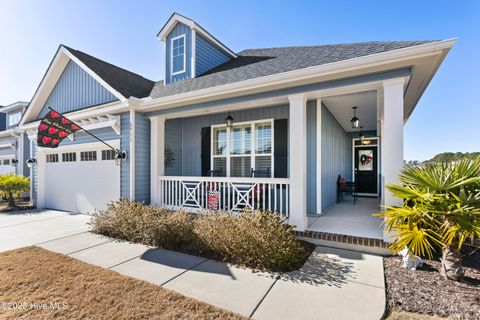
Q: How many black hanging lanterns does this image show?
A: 3